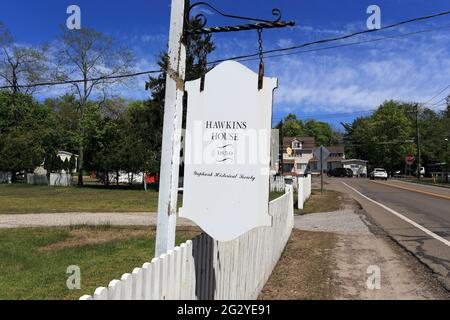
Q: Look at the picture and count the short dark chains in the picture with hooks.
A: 2